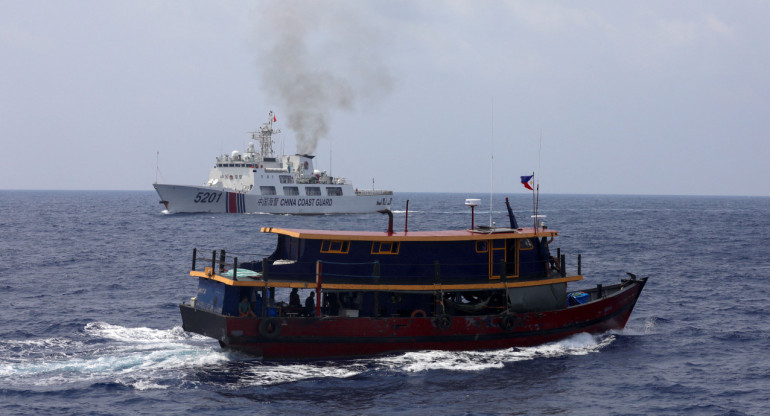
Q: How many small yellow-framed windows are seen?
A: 4